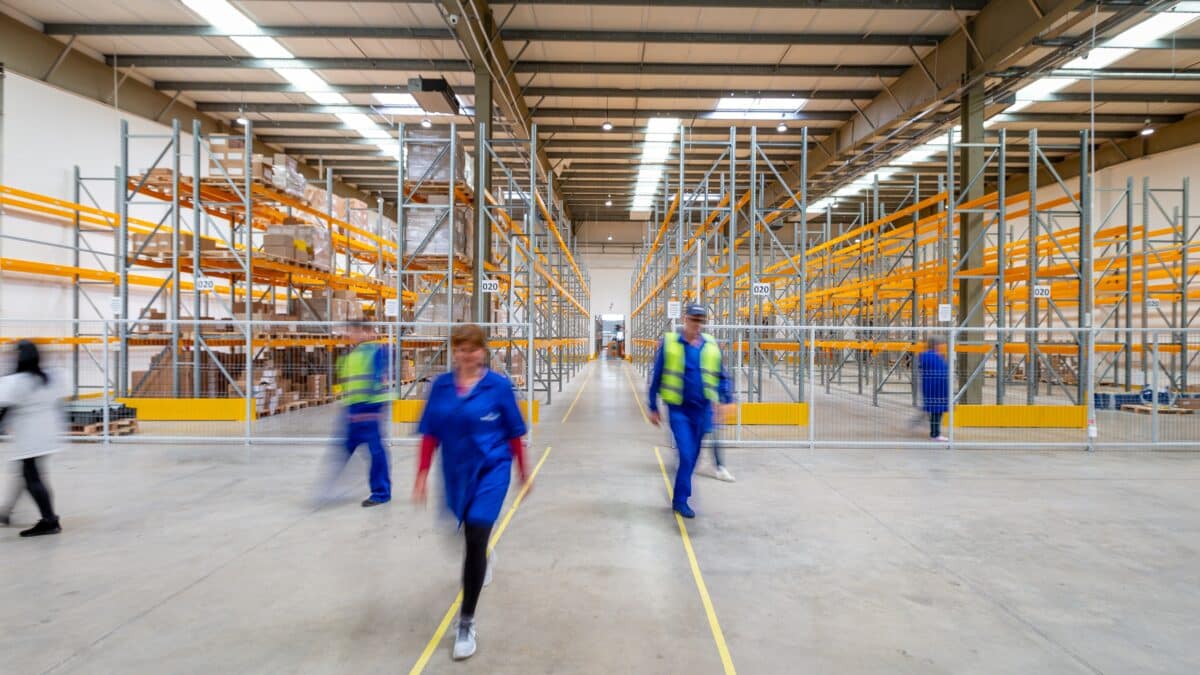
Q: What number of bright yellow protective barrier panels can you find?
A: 4